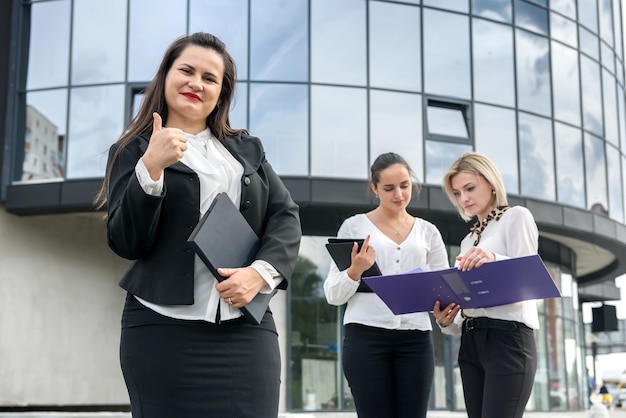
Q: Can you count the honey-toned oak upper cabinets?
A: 0